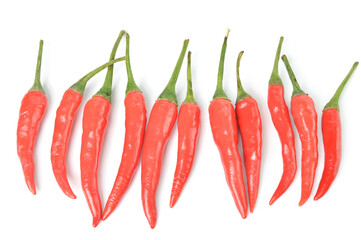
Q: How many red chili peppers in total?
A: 11